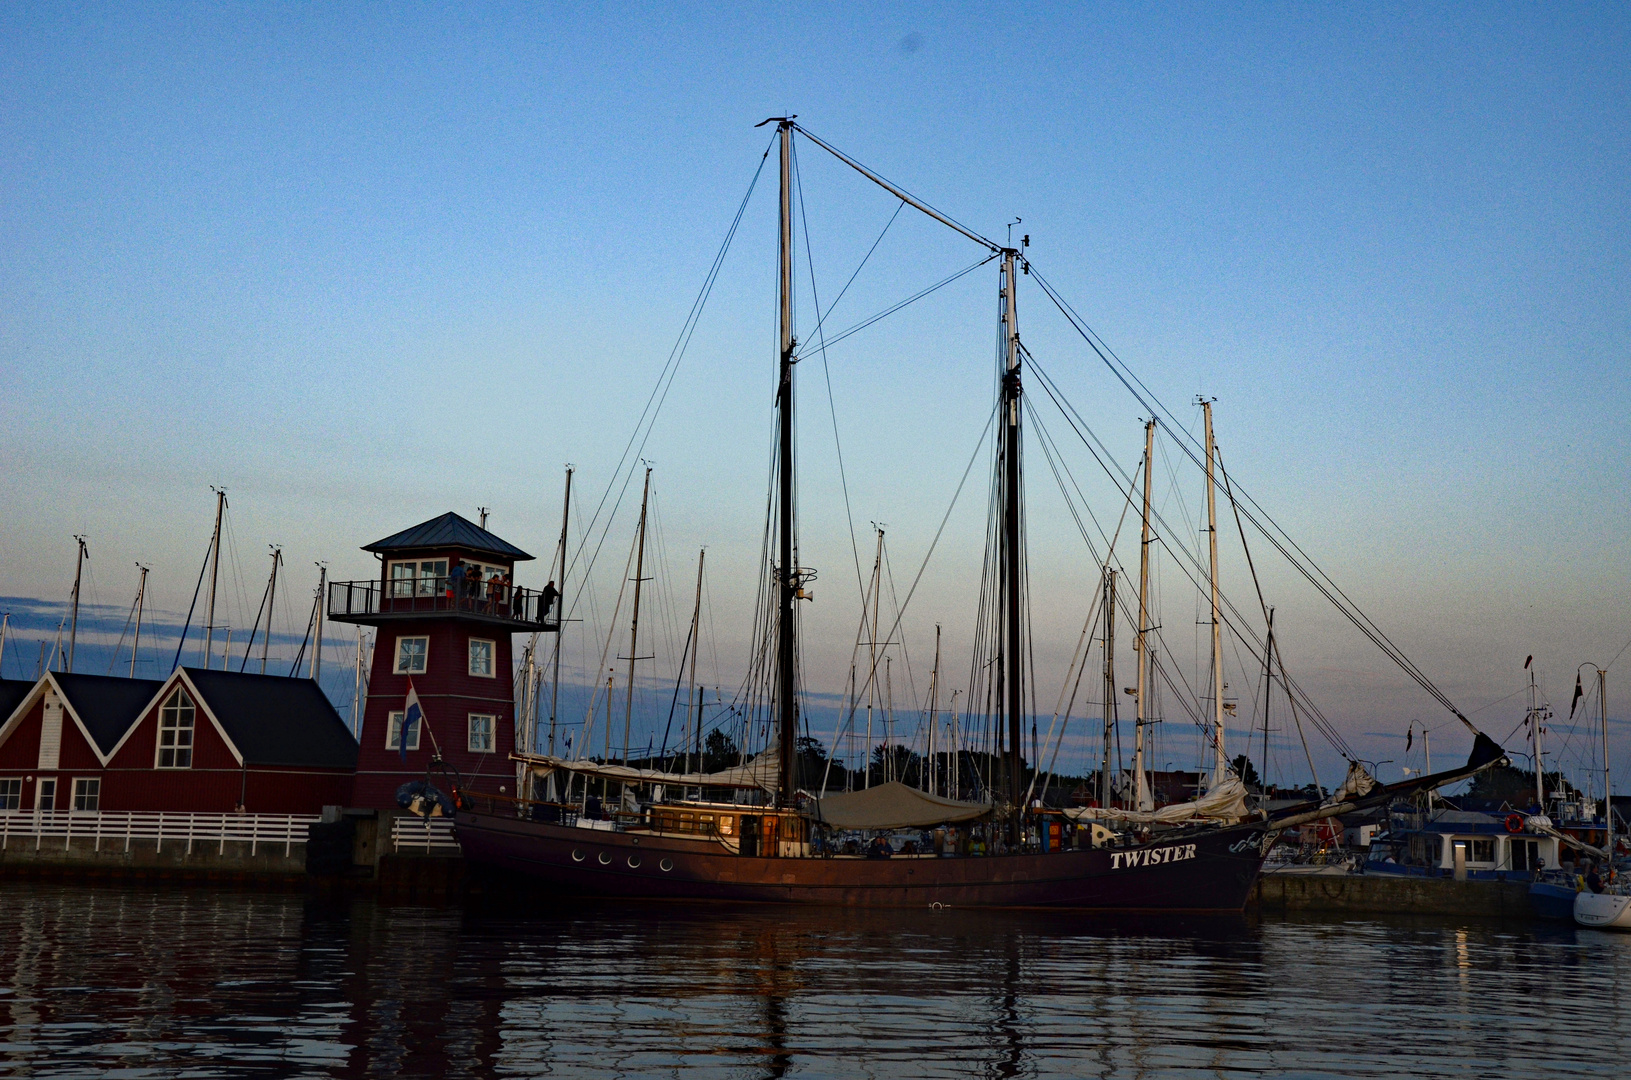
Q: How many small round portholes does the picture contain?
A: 4